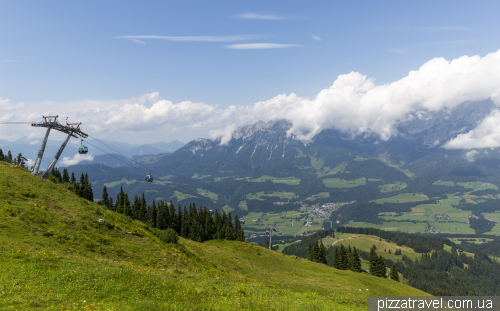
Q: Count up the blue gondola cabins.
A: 2